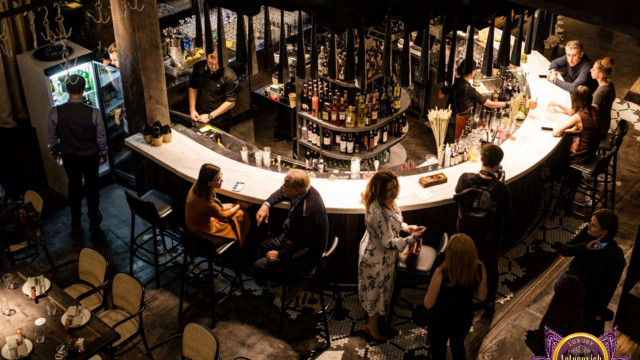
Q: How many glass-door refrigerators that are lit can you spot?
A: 1